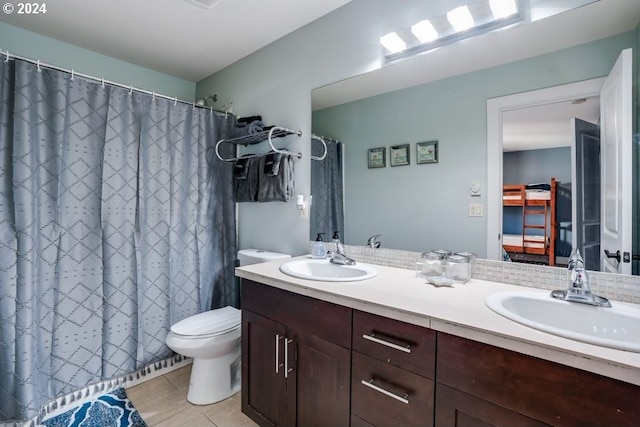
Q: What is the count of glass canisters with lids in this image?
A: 2